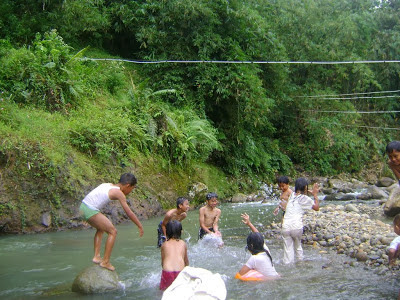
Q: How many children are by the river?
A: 9